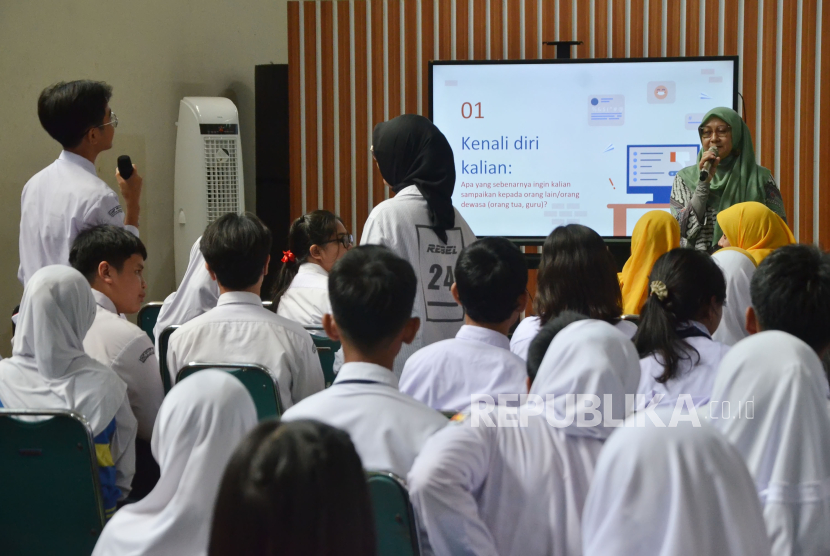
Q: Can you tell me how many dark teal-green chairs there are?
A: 6